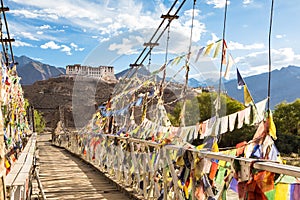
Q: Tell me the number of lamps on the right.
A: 0